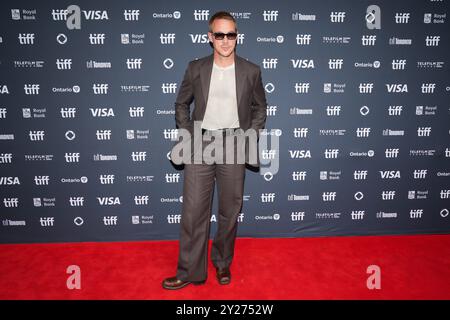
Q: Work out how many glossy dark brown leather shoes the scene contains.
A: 2